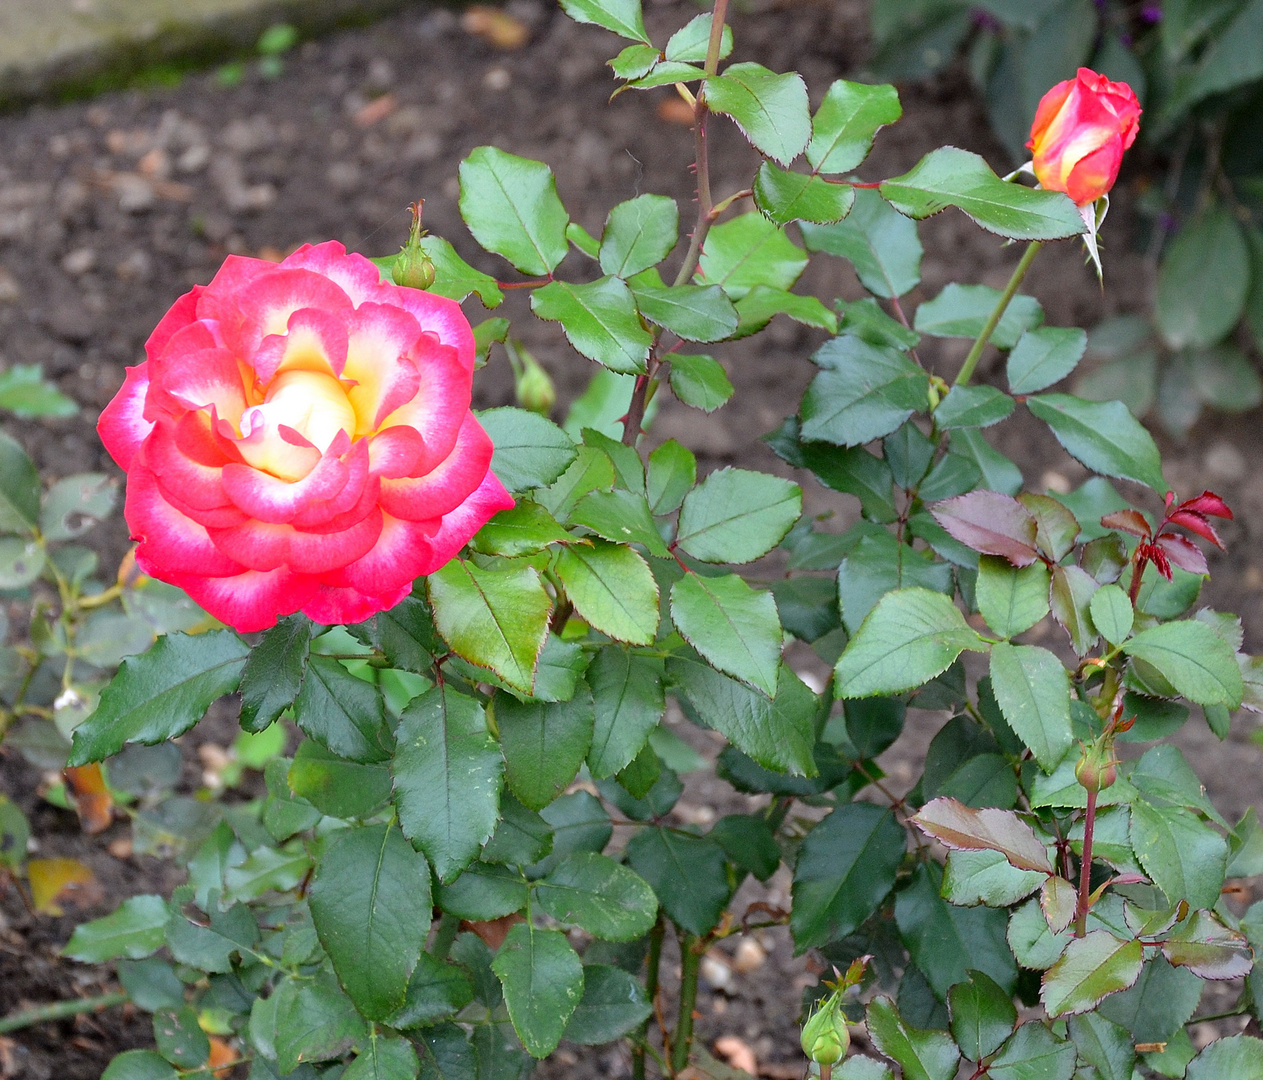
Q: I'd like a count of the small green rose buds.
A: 4